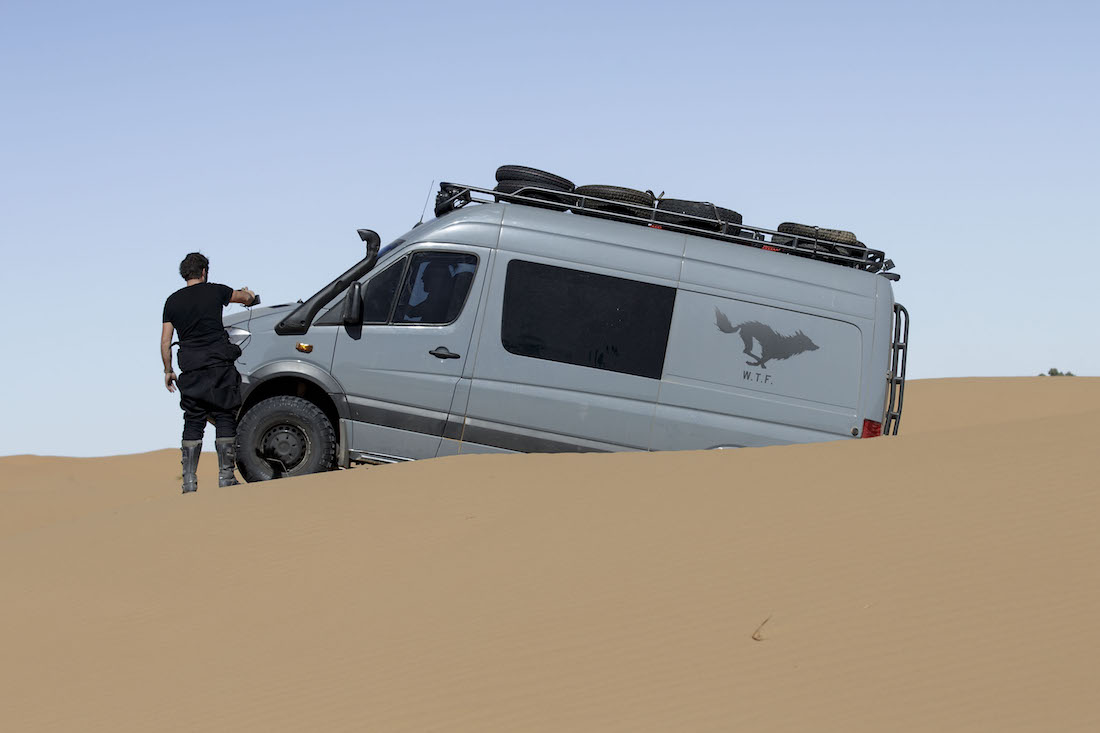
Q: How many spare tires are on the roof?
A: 6